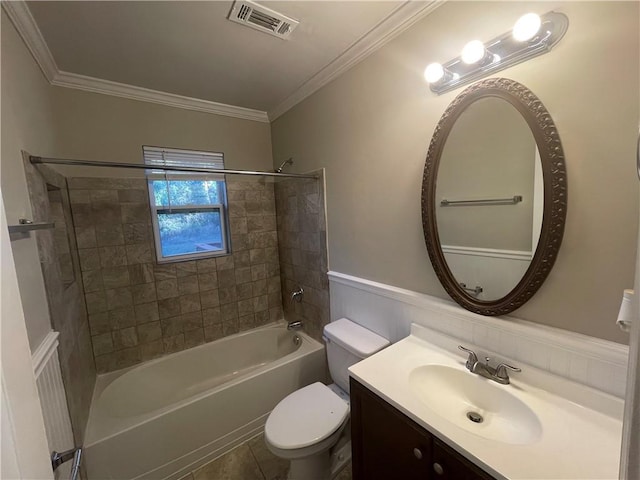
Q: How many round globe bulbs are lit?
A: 3